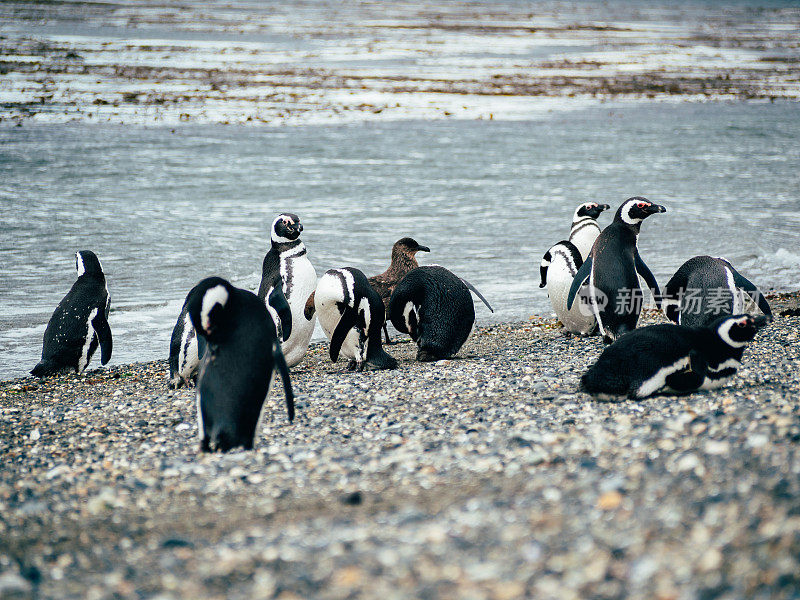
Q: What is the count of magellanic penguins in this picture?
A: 11